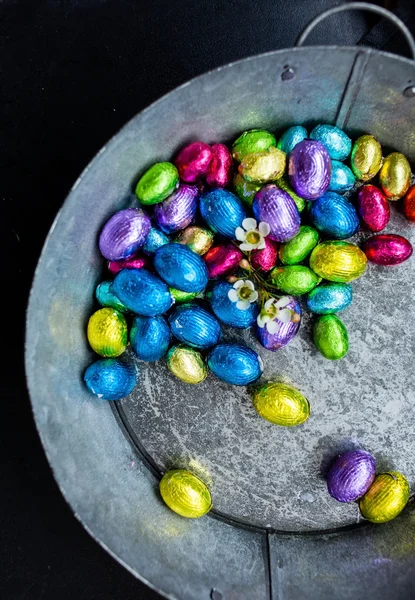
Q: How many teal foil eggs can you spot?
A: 6